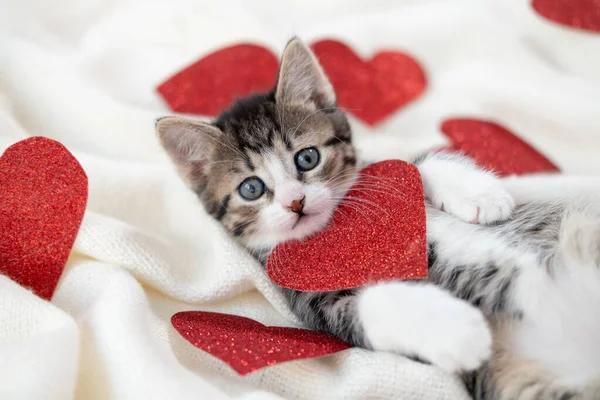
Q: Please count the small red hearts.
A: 7